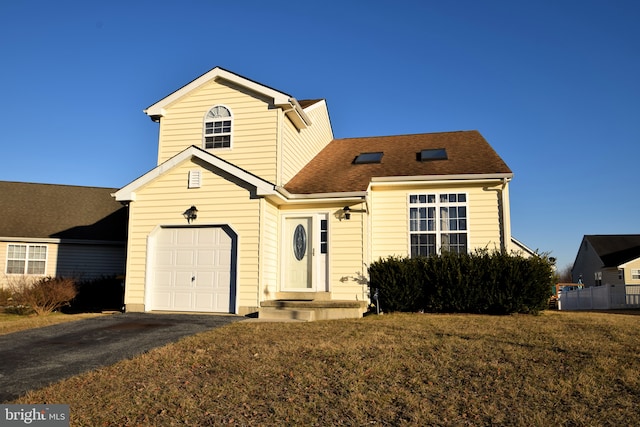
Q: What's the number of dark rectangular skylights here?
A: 2